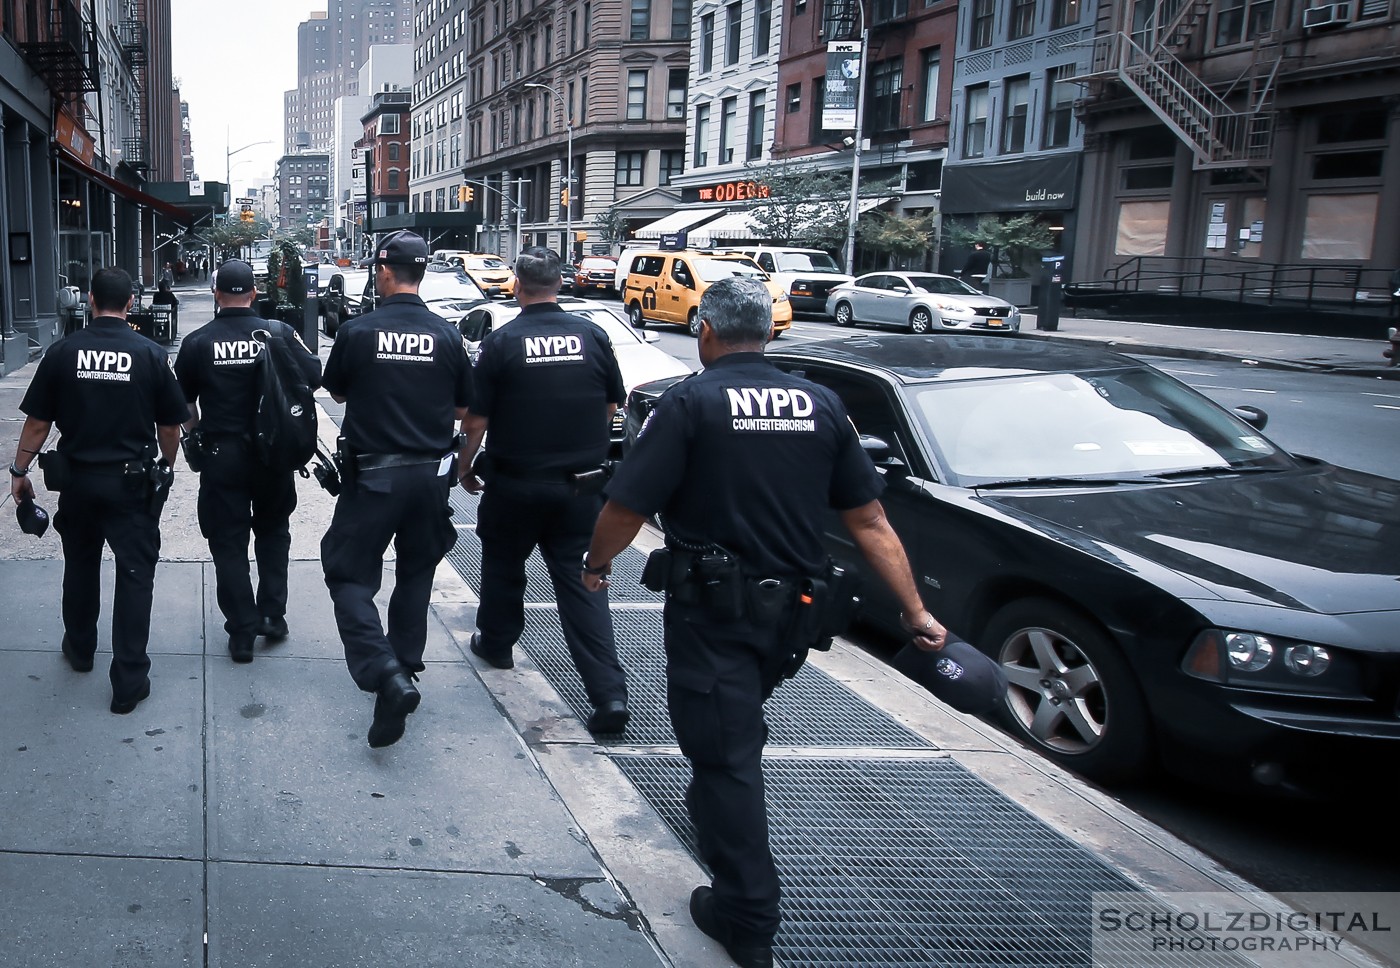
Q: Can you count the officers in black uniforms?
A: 5